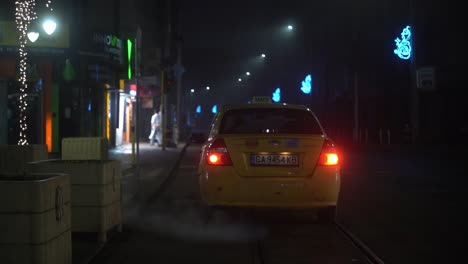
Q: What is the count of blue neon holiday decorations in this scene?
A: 5